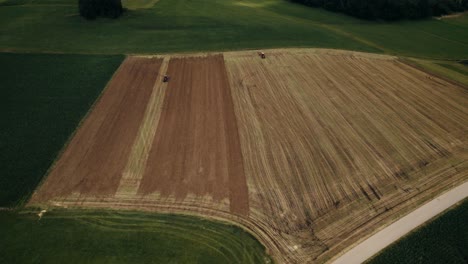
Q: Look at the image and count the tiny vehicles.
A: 2